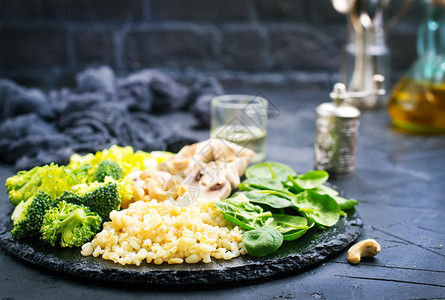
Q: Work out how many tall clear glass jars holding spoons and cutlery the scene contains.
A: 1